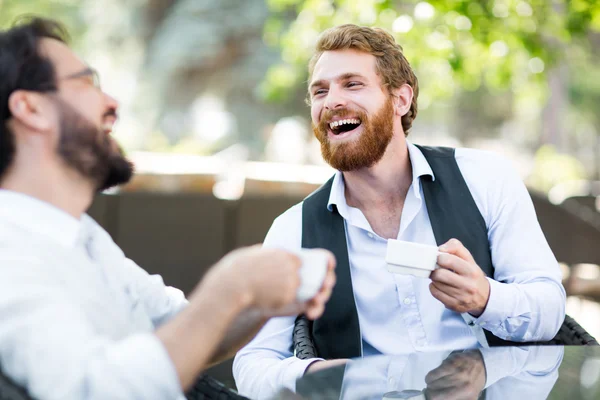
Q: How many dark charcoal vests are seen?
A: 1